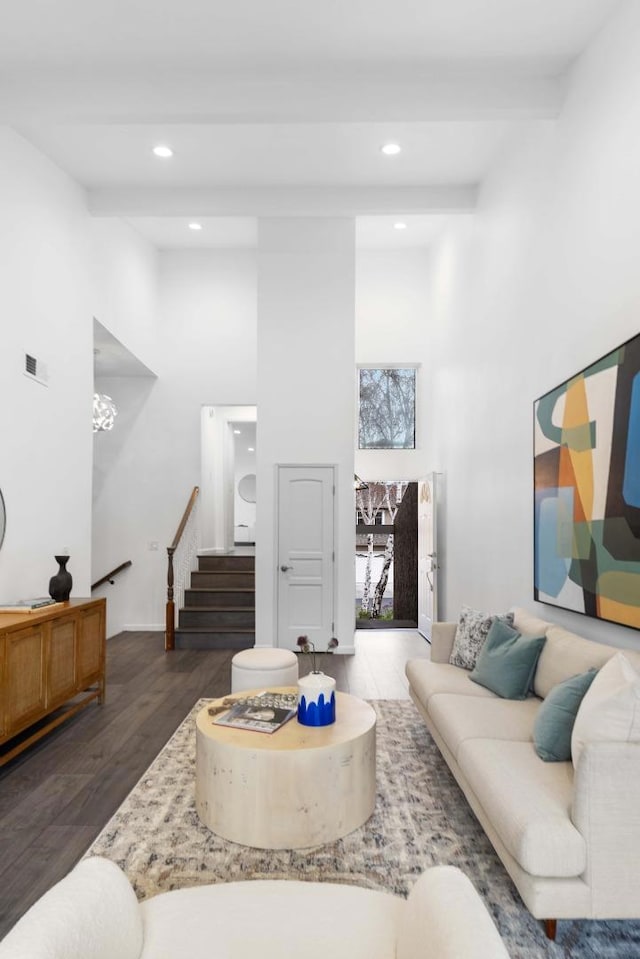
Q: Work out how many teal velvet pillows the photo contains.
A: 2